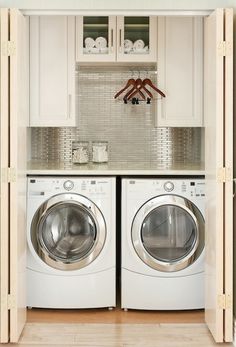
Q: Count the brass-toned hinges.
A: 6